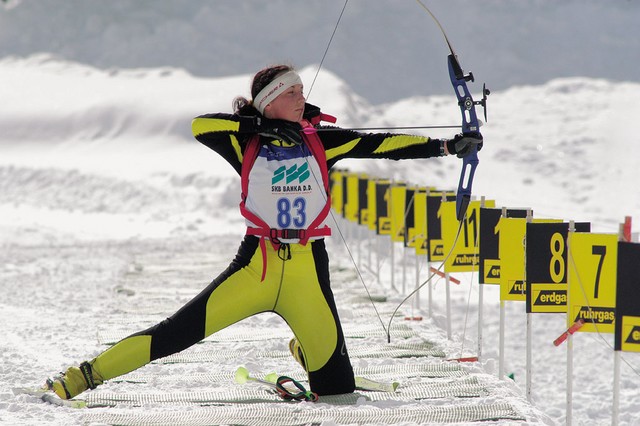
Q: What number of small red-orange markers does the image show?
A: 5